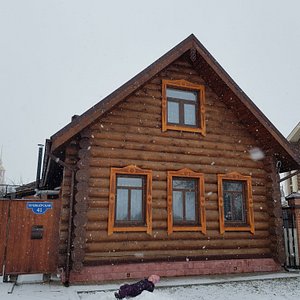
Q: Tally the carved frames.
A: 4